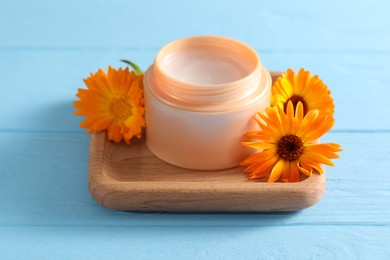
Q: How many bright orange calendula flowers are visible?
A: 3